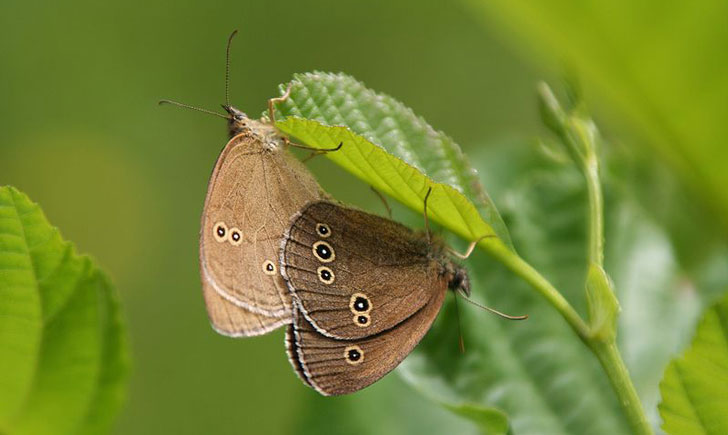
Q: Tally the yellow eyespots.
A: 9